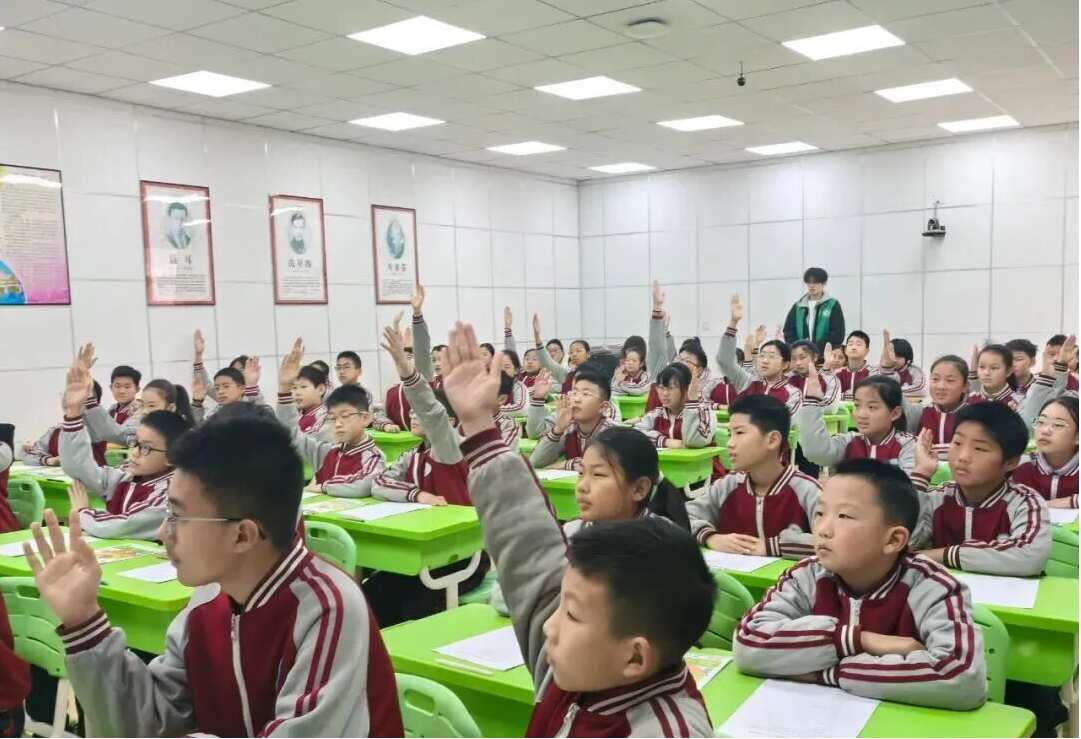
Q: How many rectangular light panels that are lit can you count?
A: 11